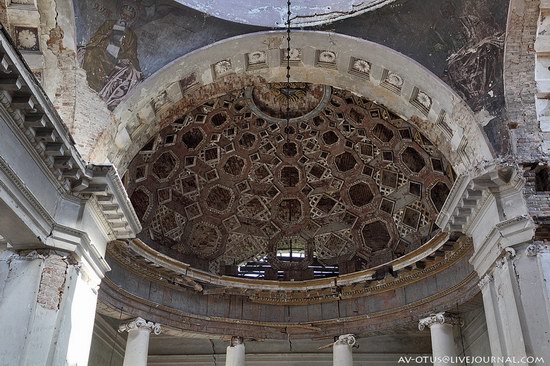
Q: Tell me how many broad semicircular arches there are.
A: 1